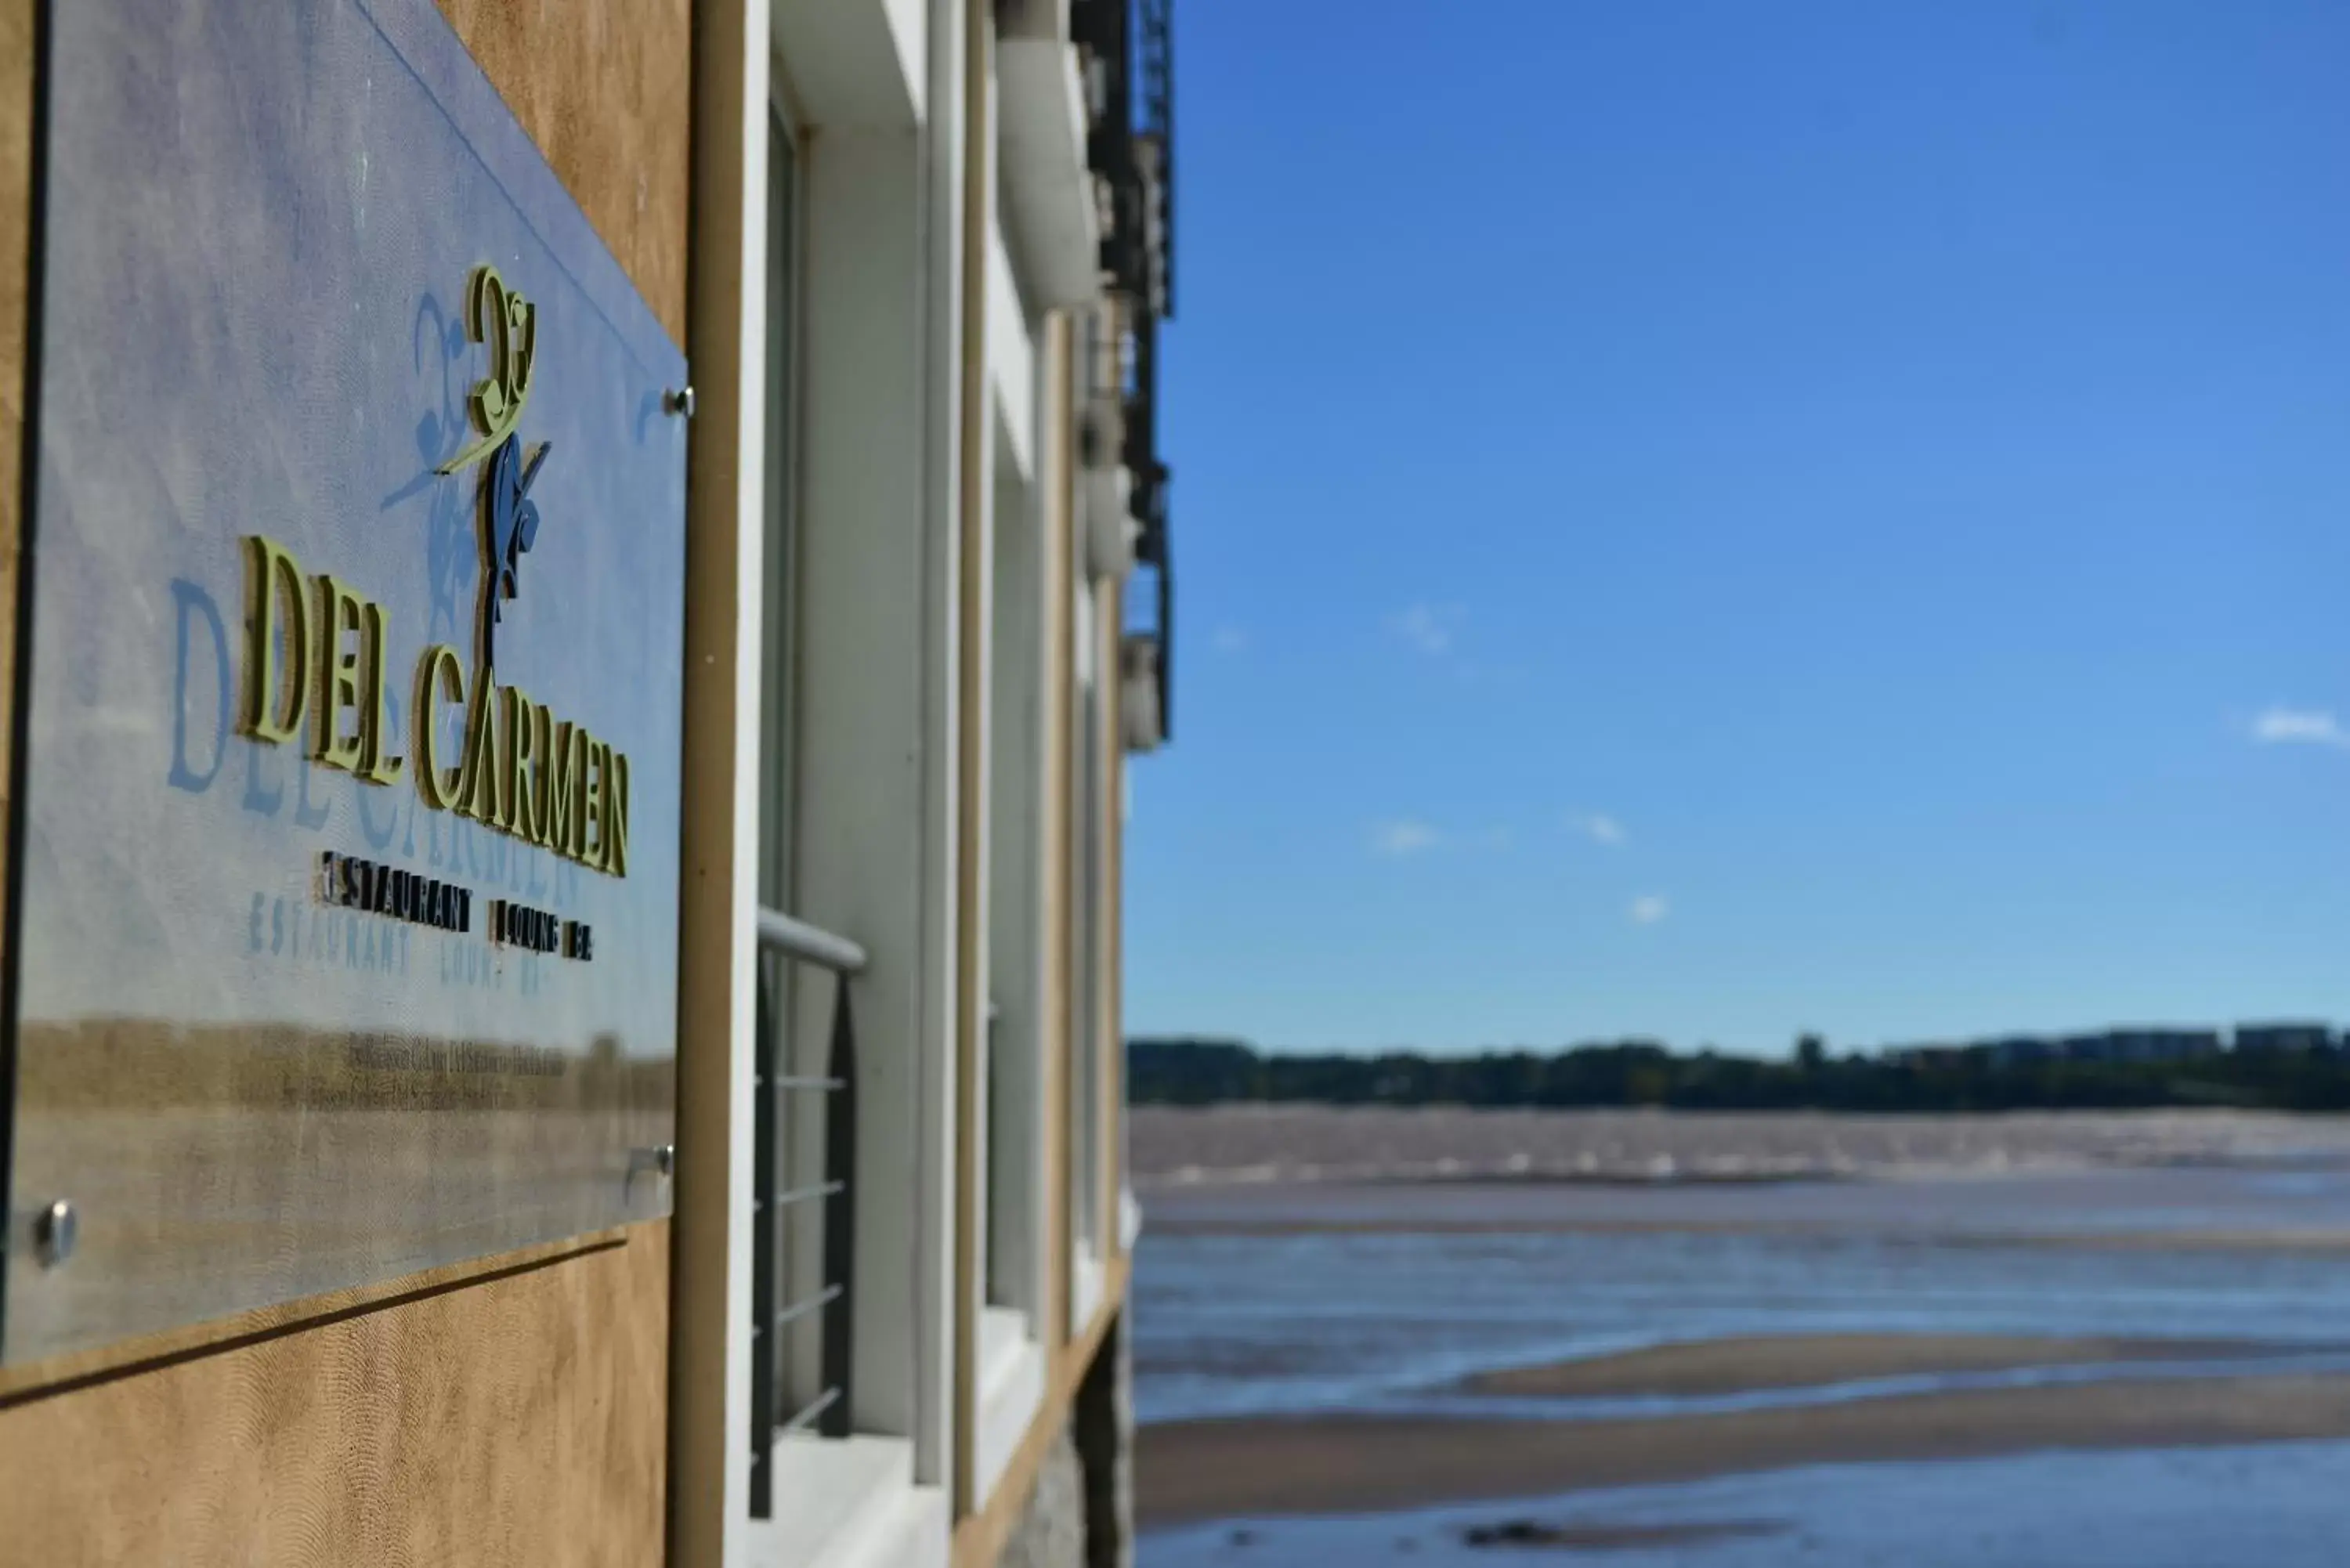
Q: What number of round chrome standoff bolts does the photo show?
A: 3